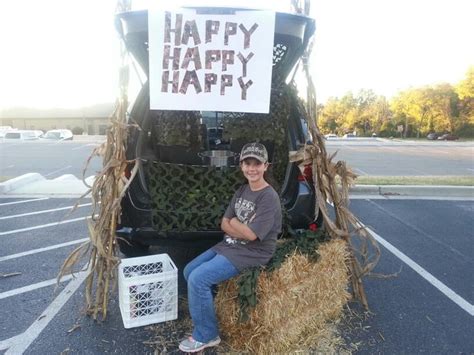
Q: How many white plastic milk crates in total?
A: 1